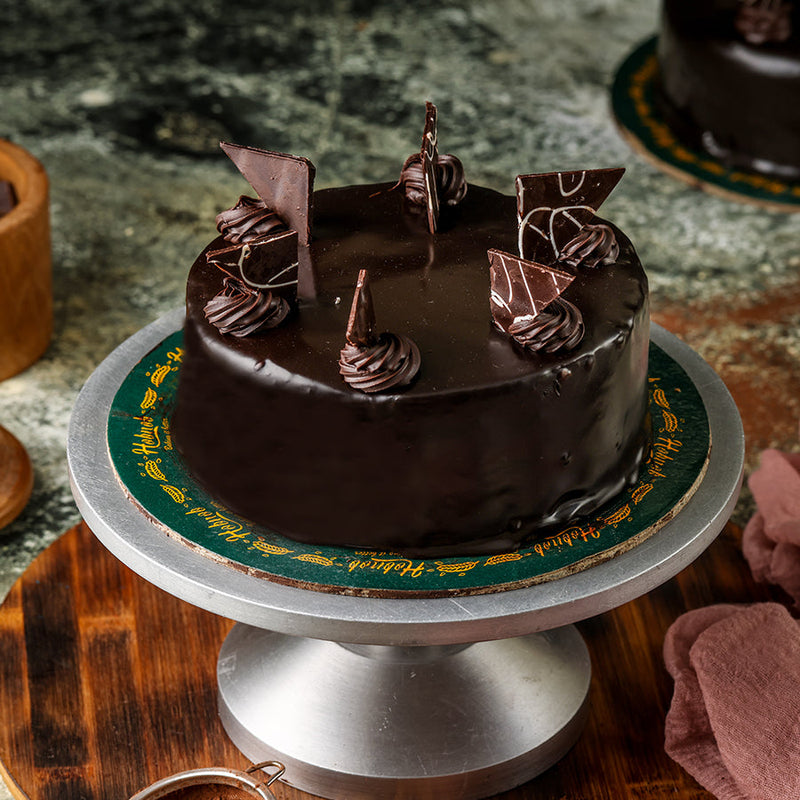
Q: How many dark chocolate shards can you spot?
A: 6